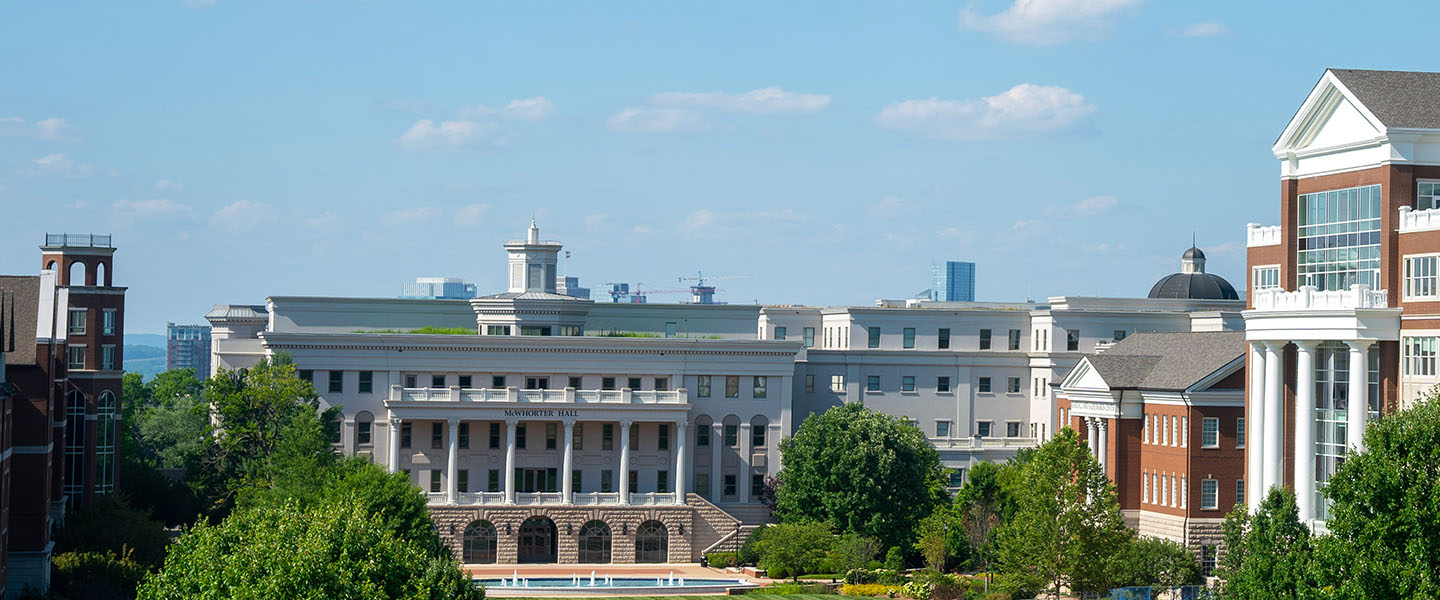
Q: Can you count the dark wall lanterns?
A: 5